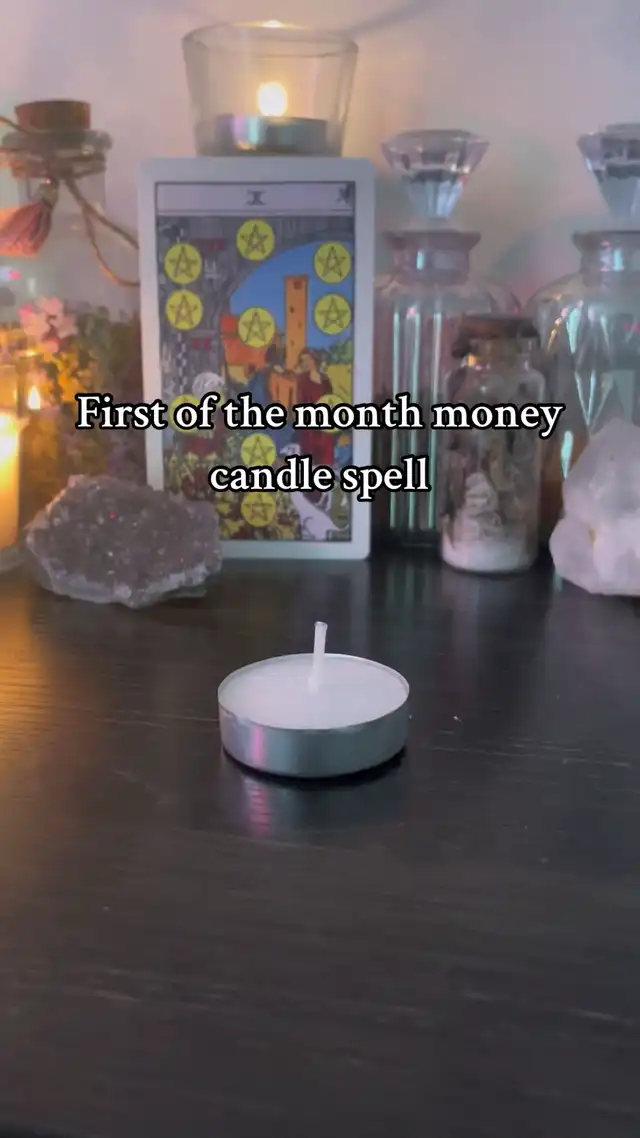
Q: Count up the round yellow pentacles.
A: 10